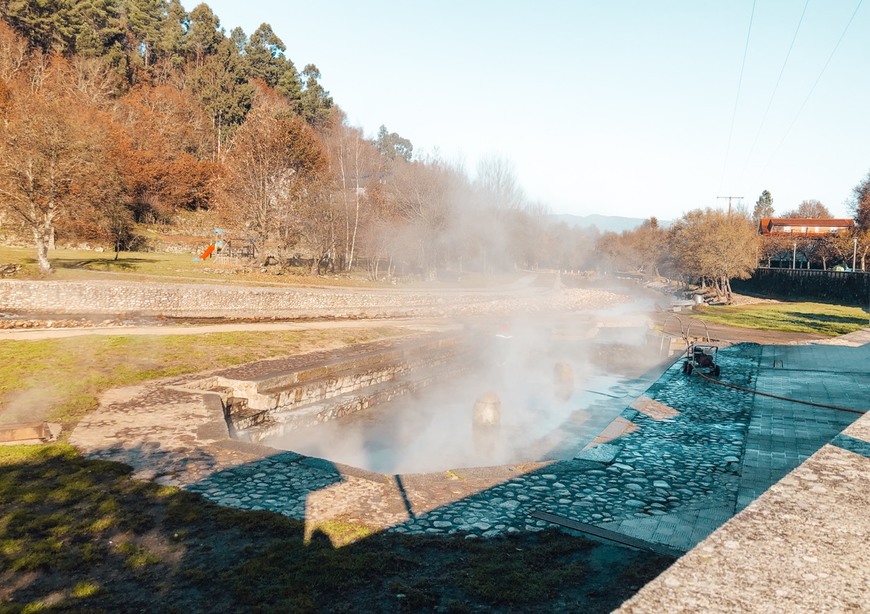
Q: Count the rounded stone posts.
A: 2